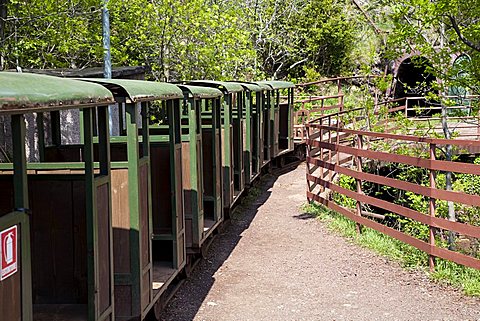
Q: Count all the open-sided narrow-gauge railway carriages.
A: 7